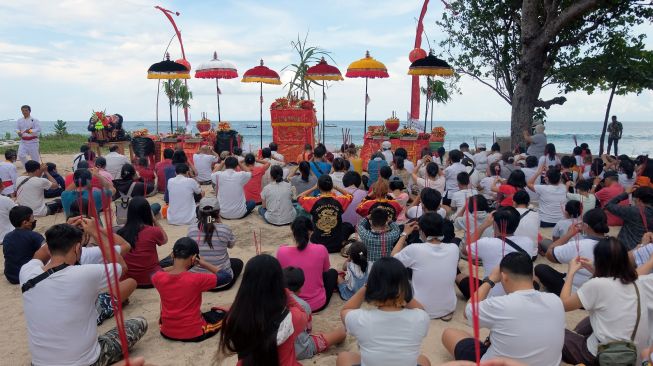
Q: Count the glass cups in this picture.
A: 0